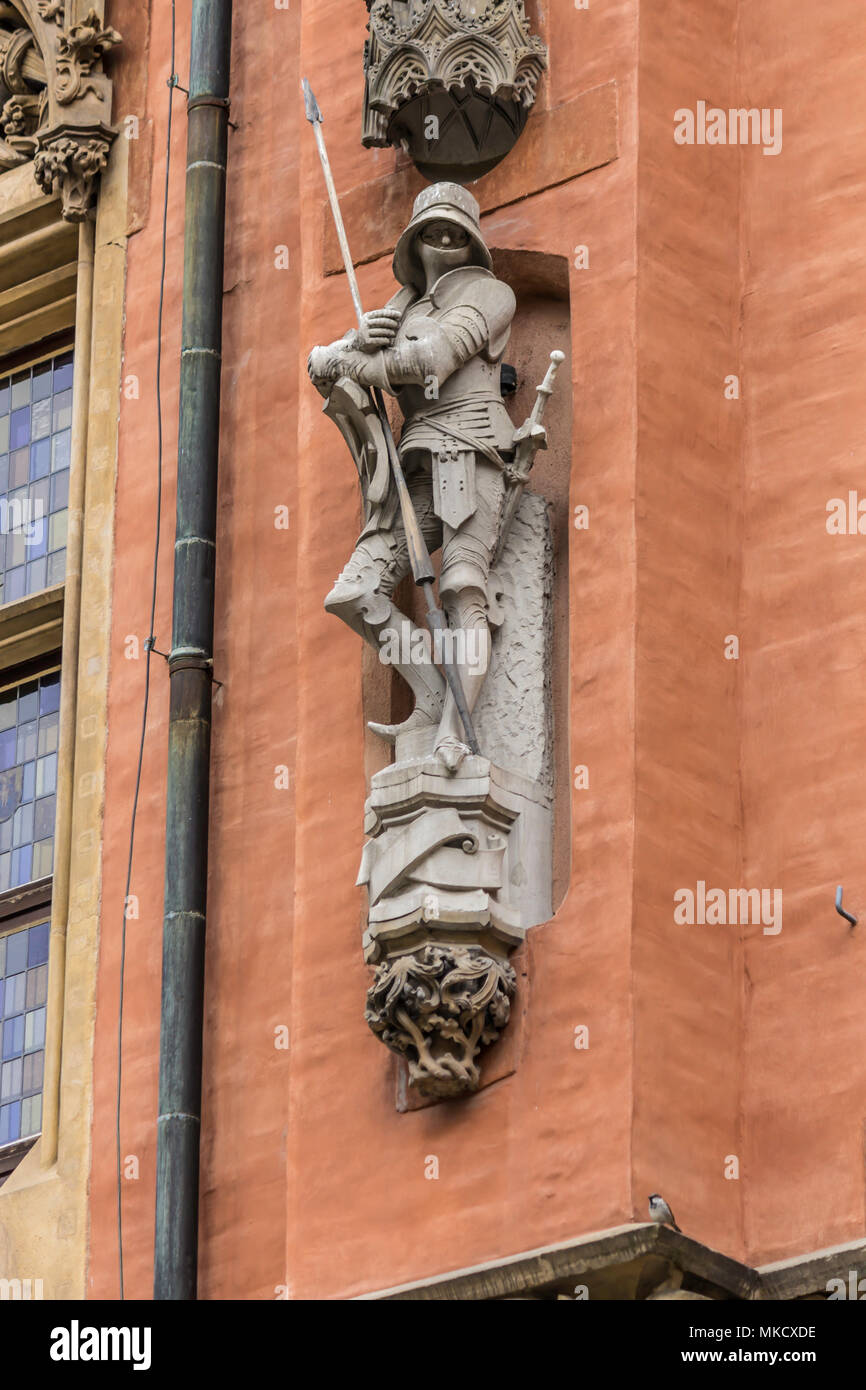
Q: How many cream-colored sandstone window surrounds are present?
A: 1